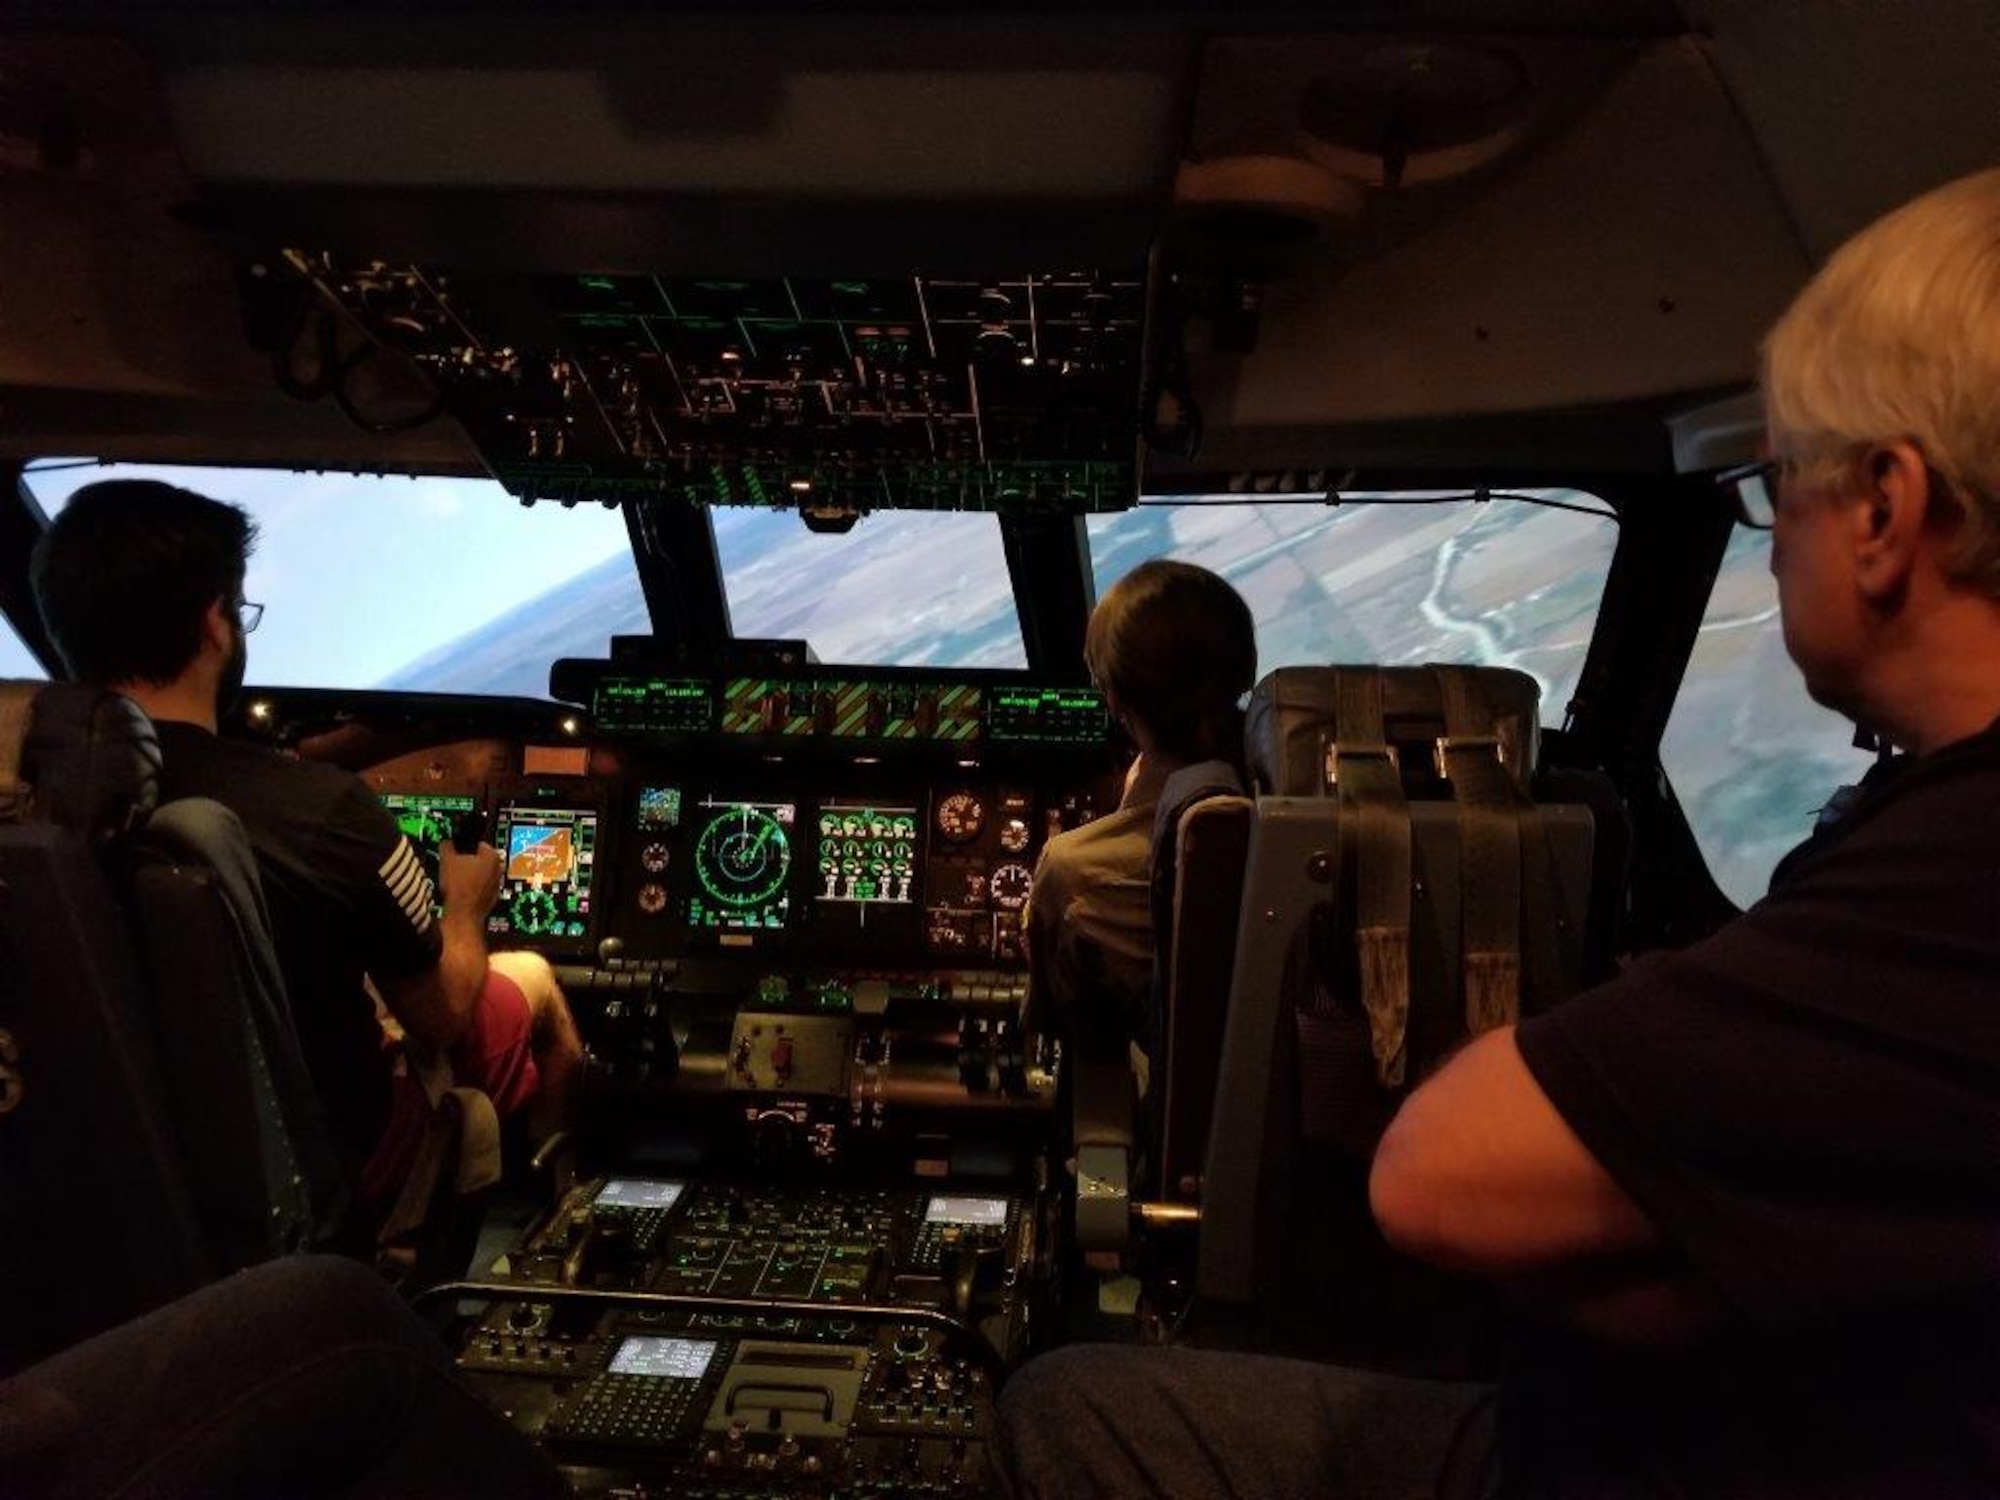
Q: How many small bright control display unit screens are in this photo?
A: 3